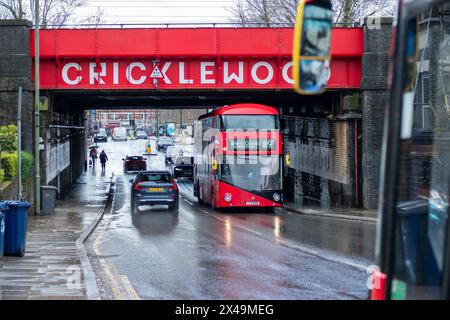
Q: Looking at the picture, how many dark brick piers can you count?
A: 2